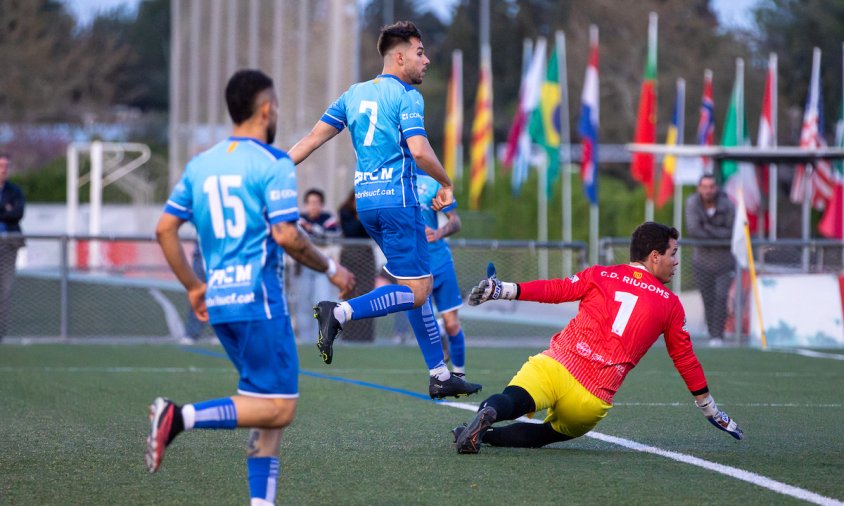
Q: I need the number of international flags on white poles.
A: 13